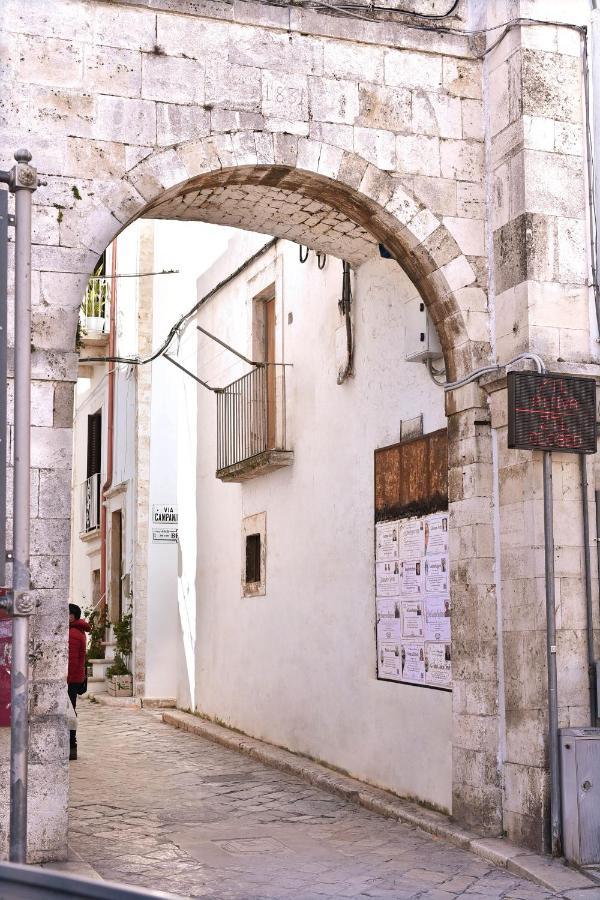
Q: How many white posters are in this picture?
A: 12